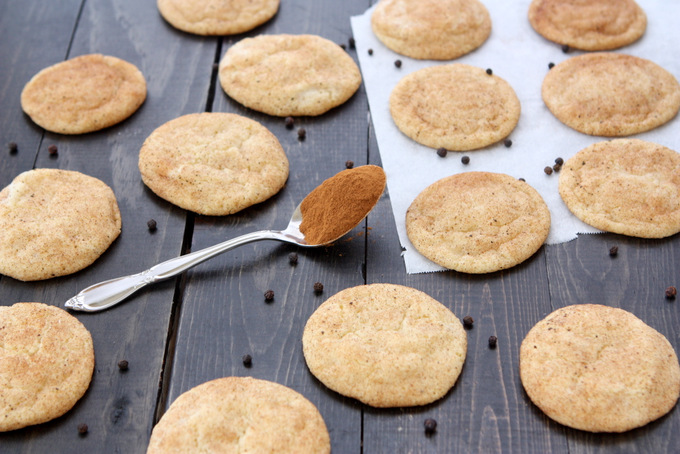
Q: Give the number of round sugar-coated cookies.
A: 15